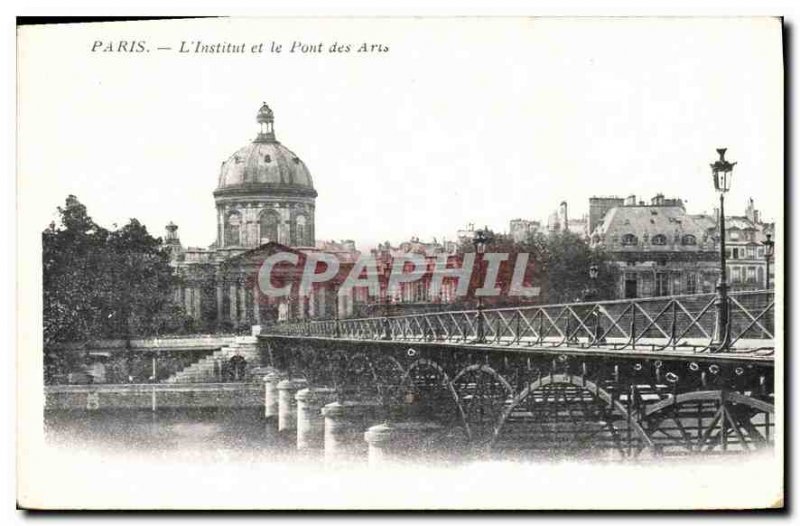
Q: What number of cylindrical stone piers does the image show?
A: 5